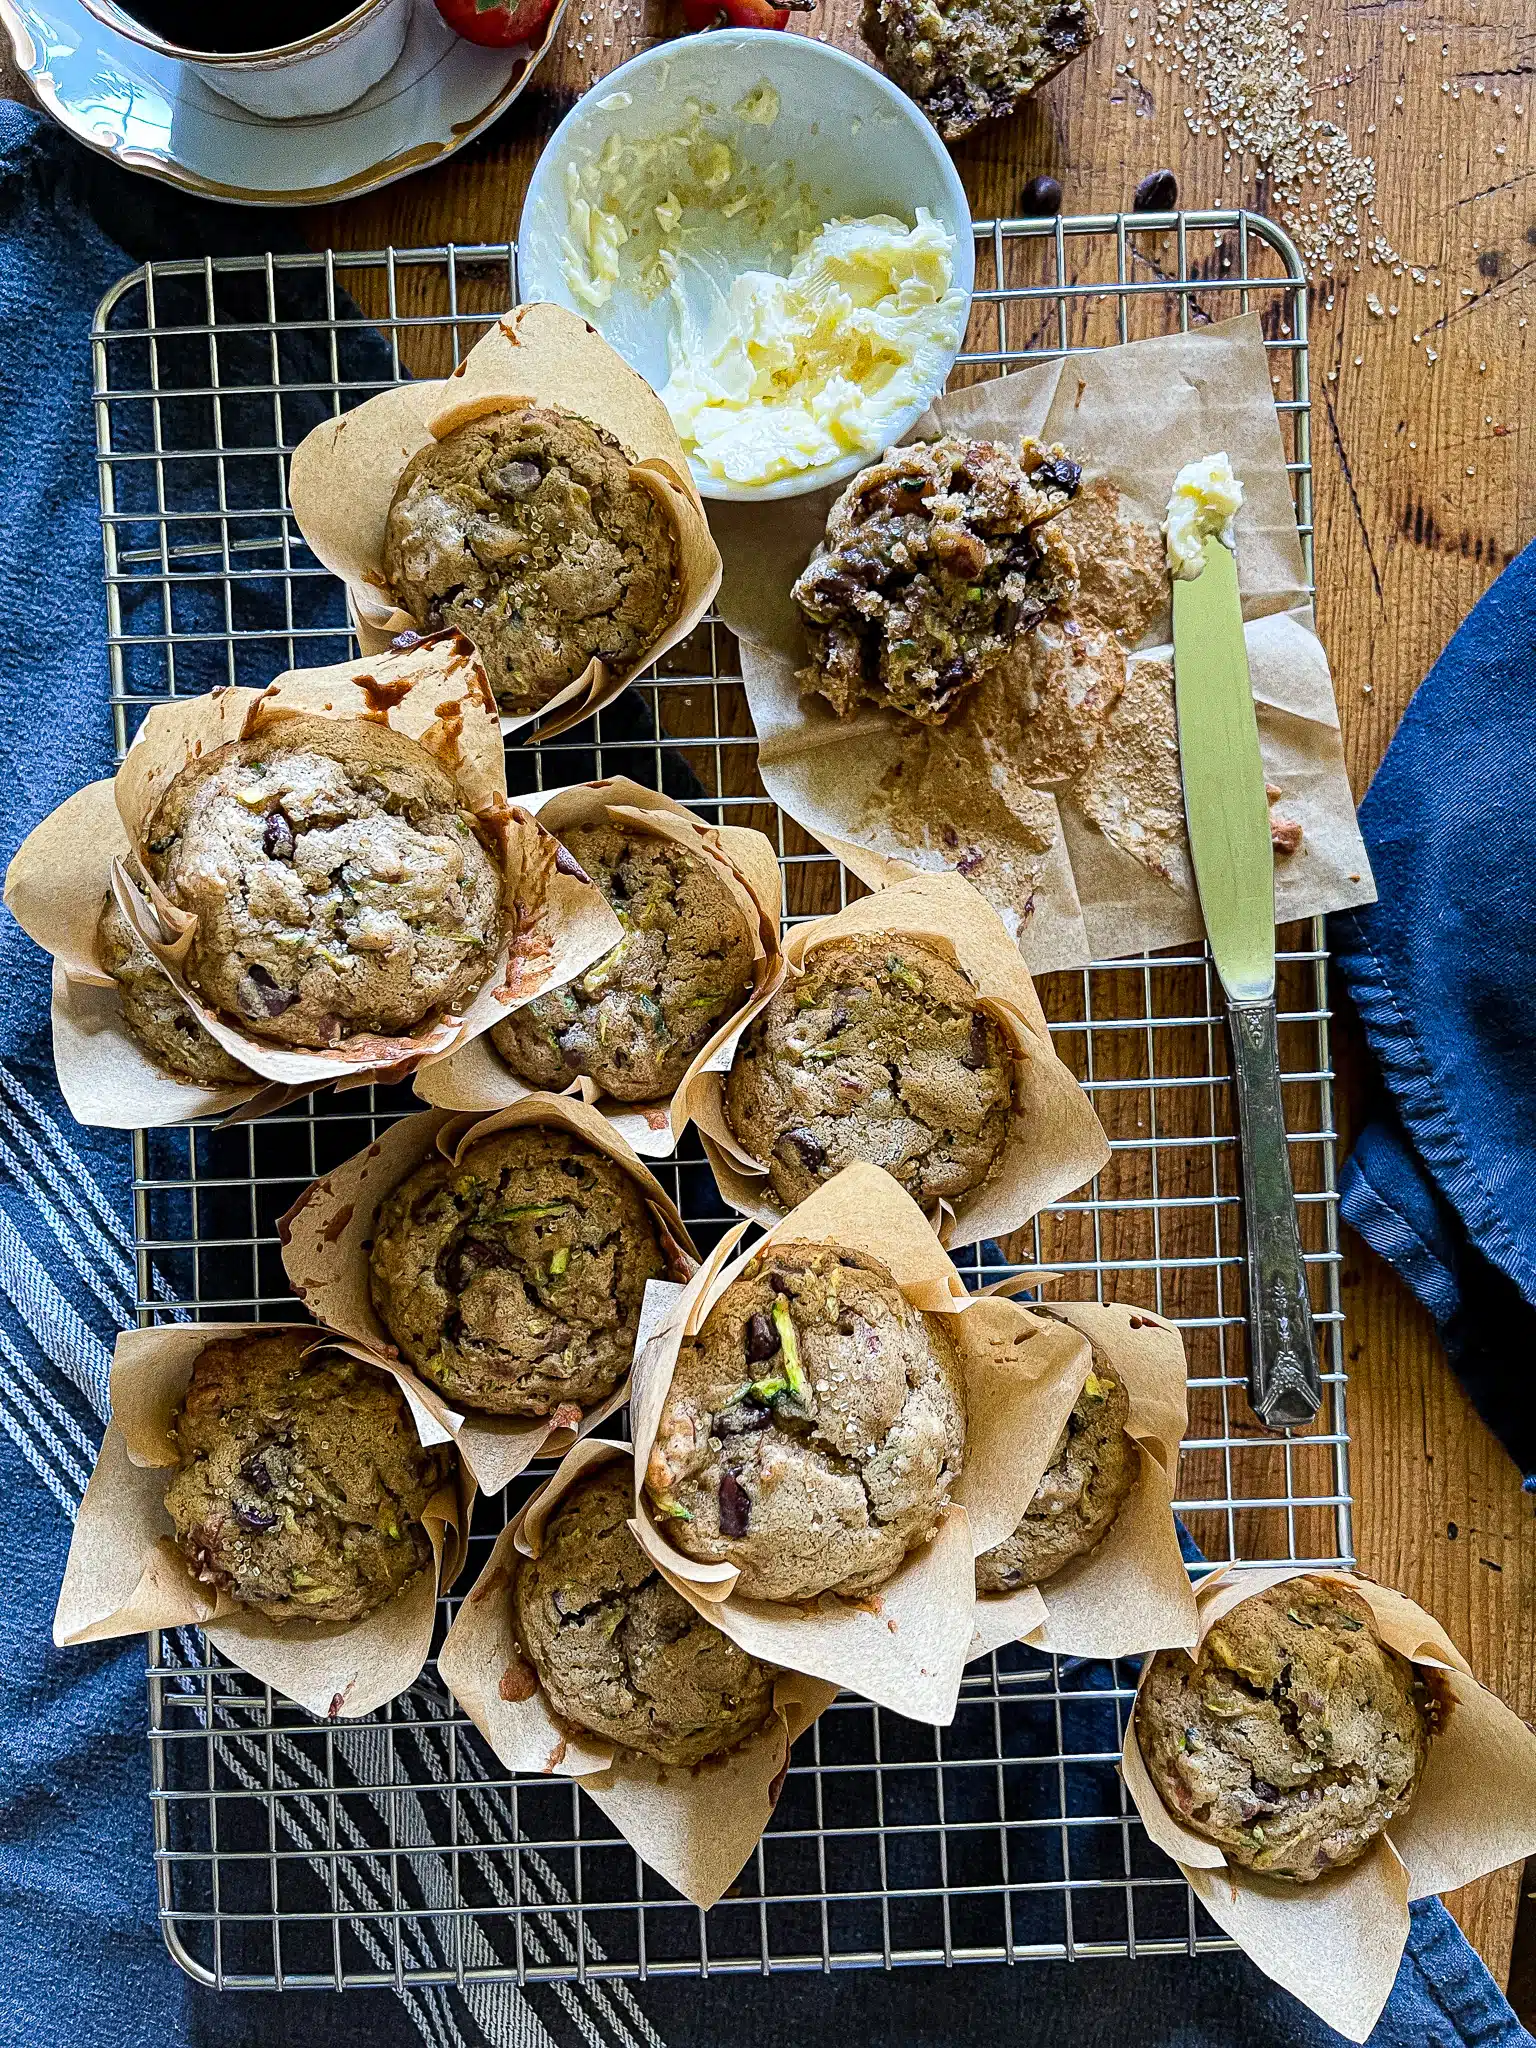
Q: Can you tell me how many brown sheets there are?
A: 12